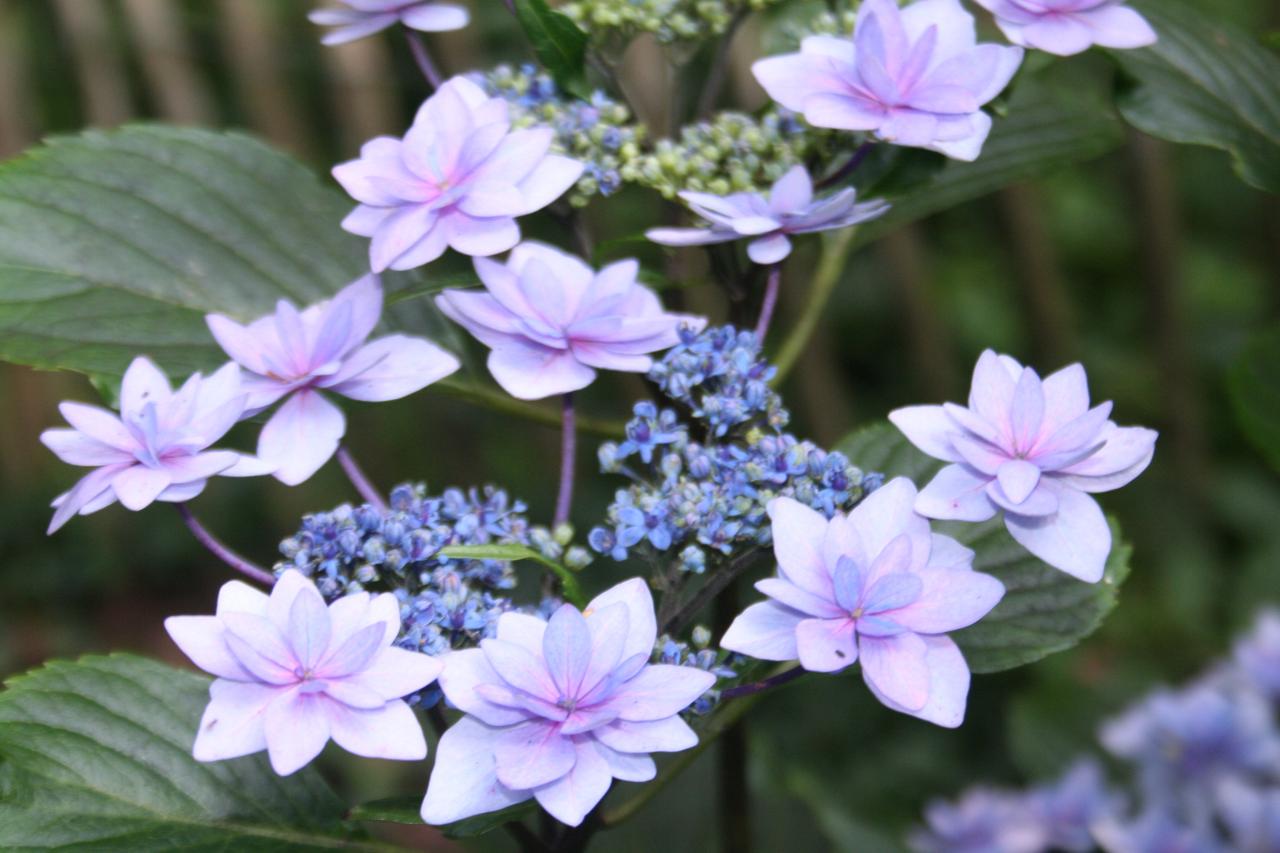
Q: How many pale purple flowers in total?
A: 12